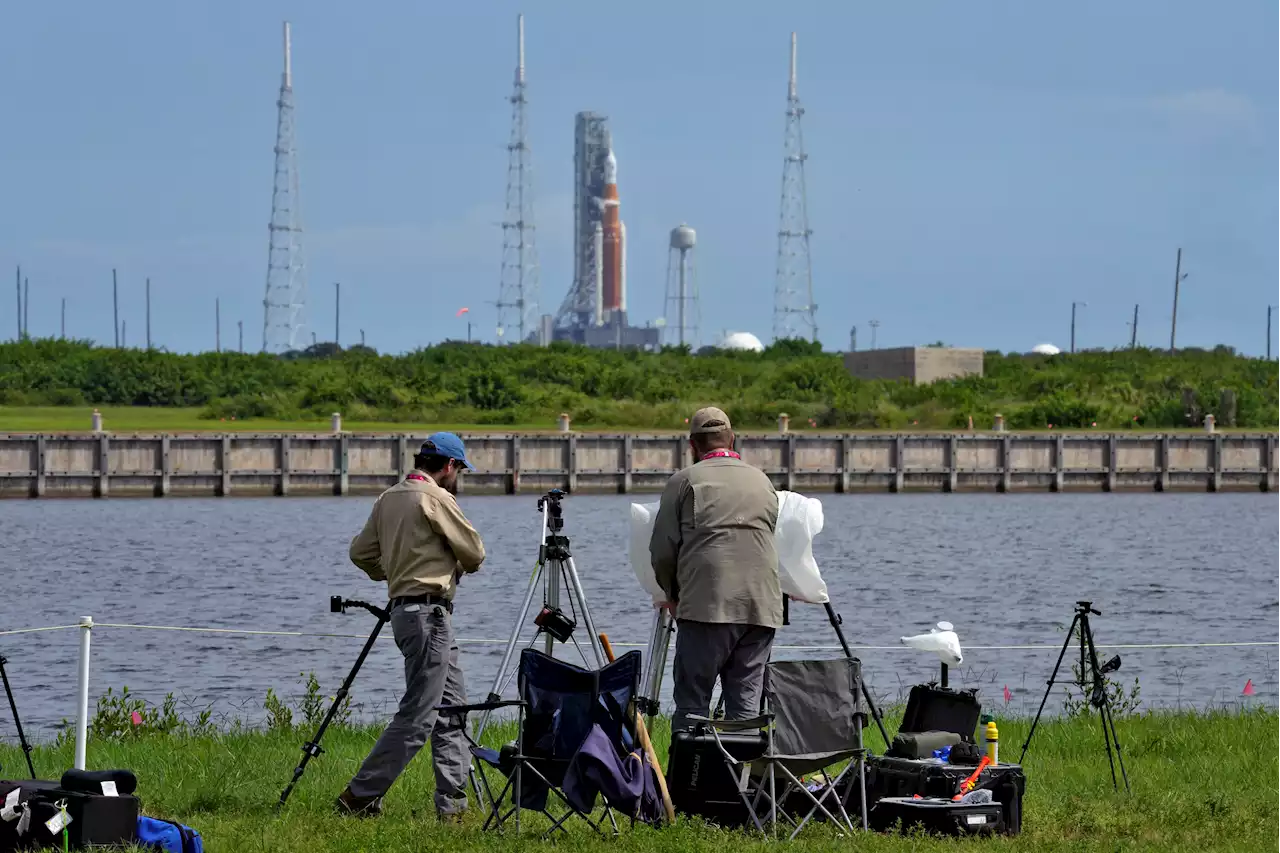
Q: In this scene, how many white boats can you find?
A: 0